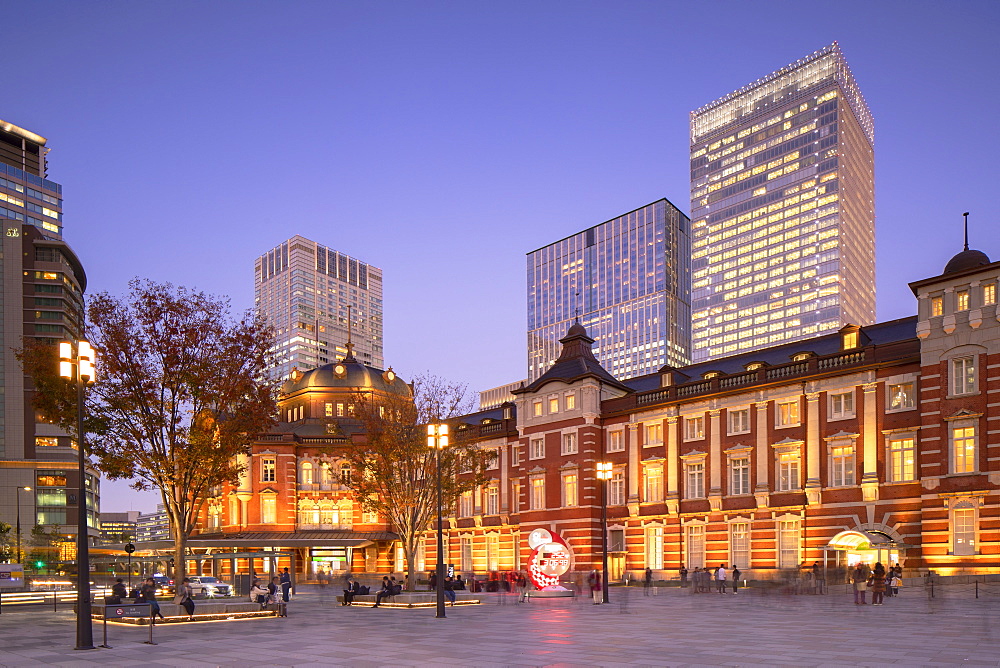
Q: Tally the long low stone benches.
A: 2